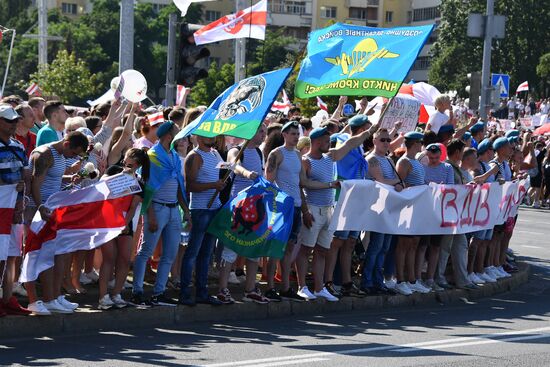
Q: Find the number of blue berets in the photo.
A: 14